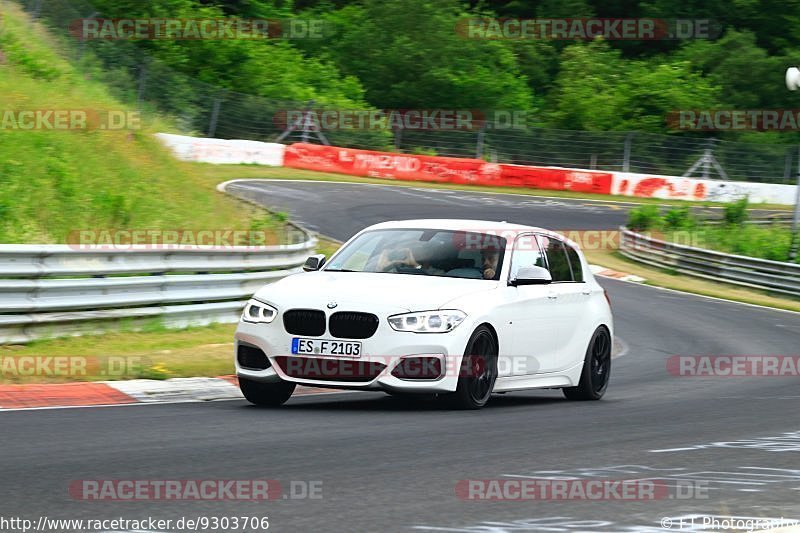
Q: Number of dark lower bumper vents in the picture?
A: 3